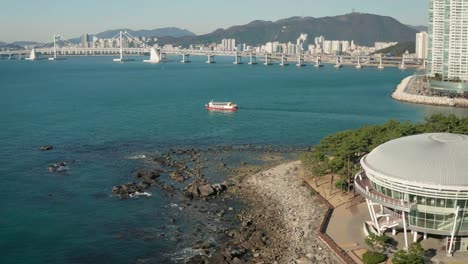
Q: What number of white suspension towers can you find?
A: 2